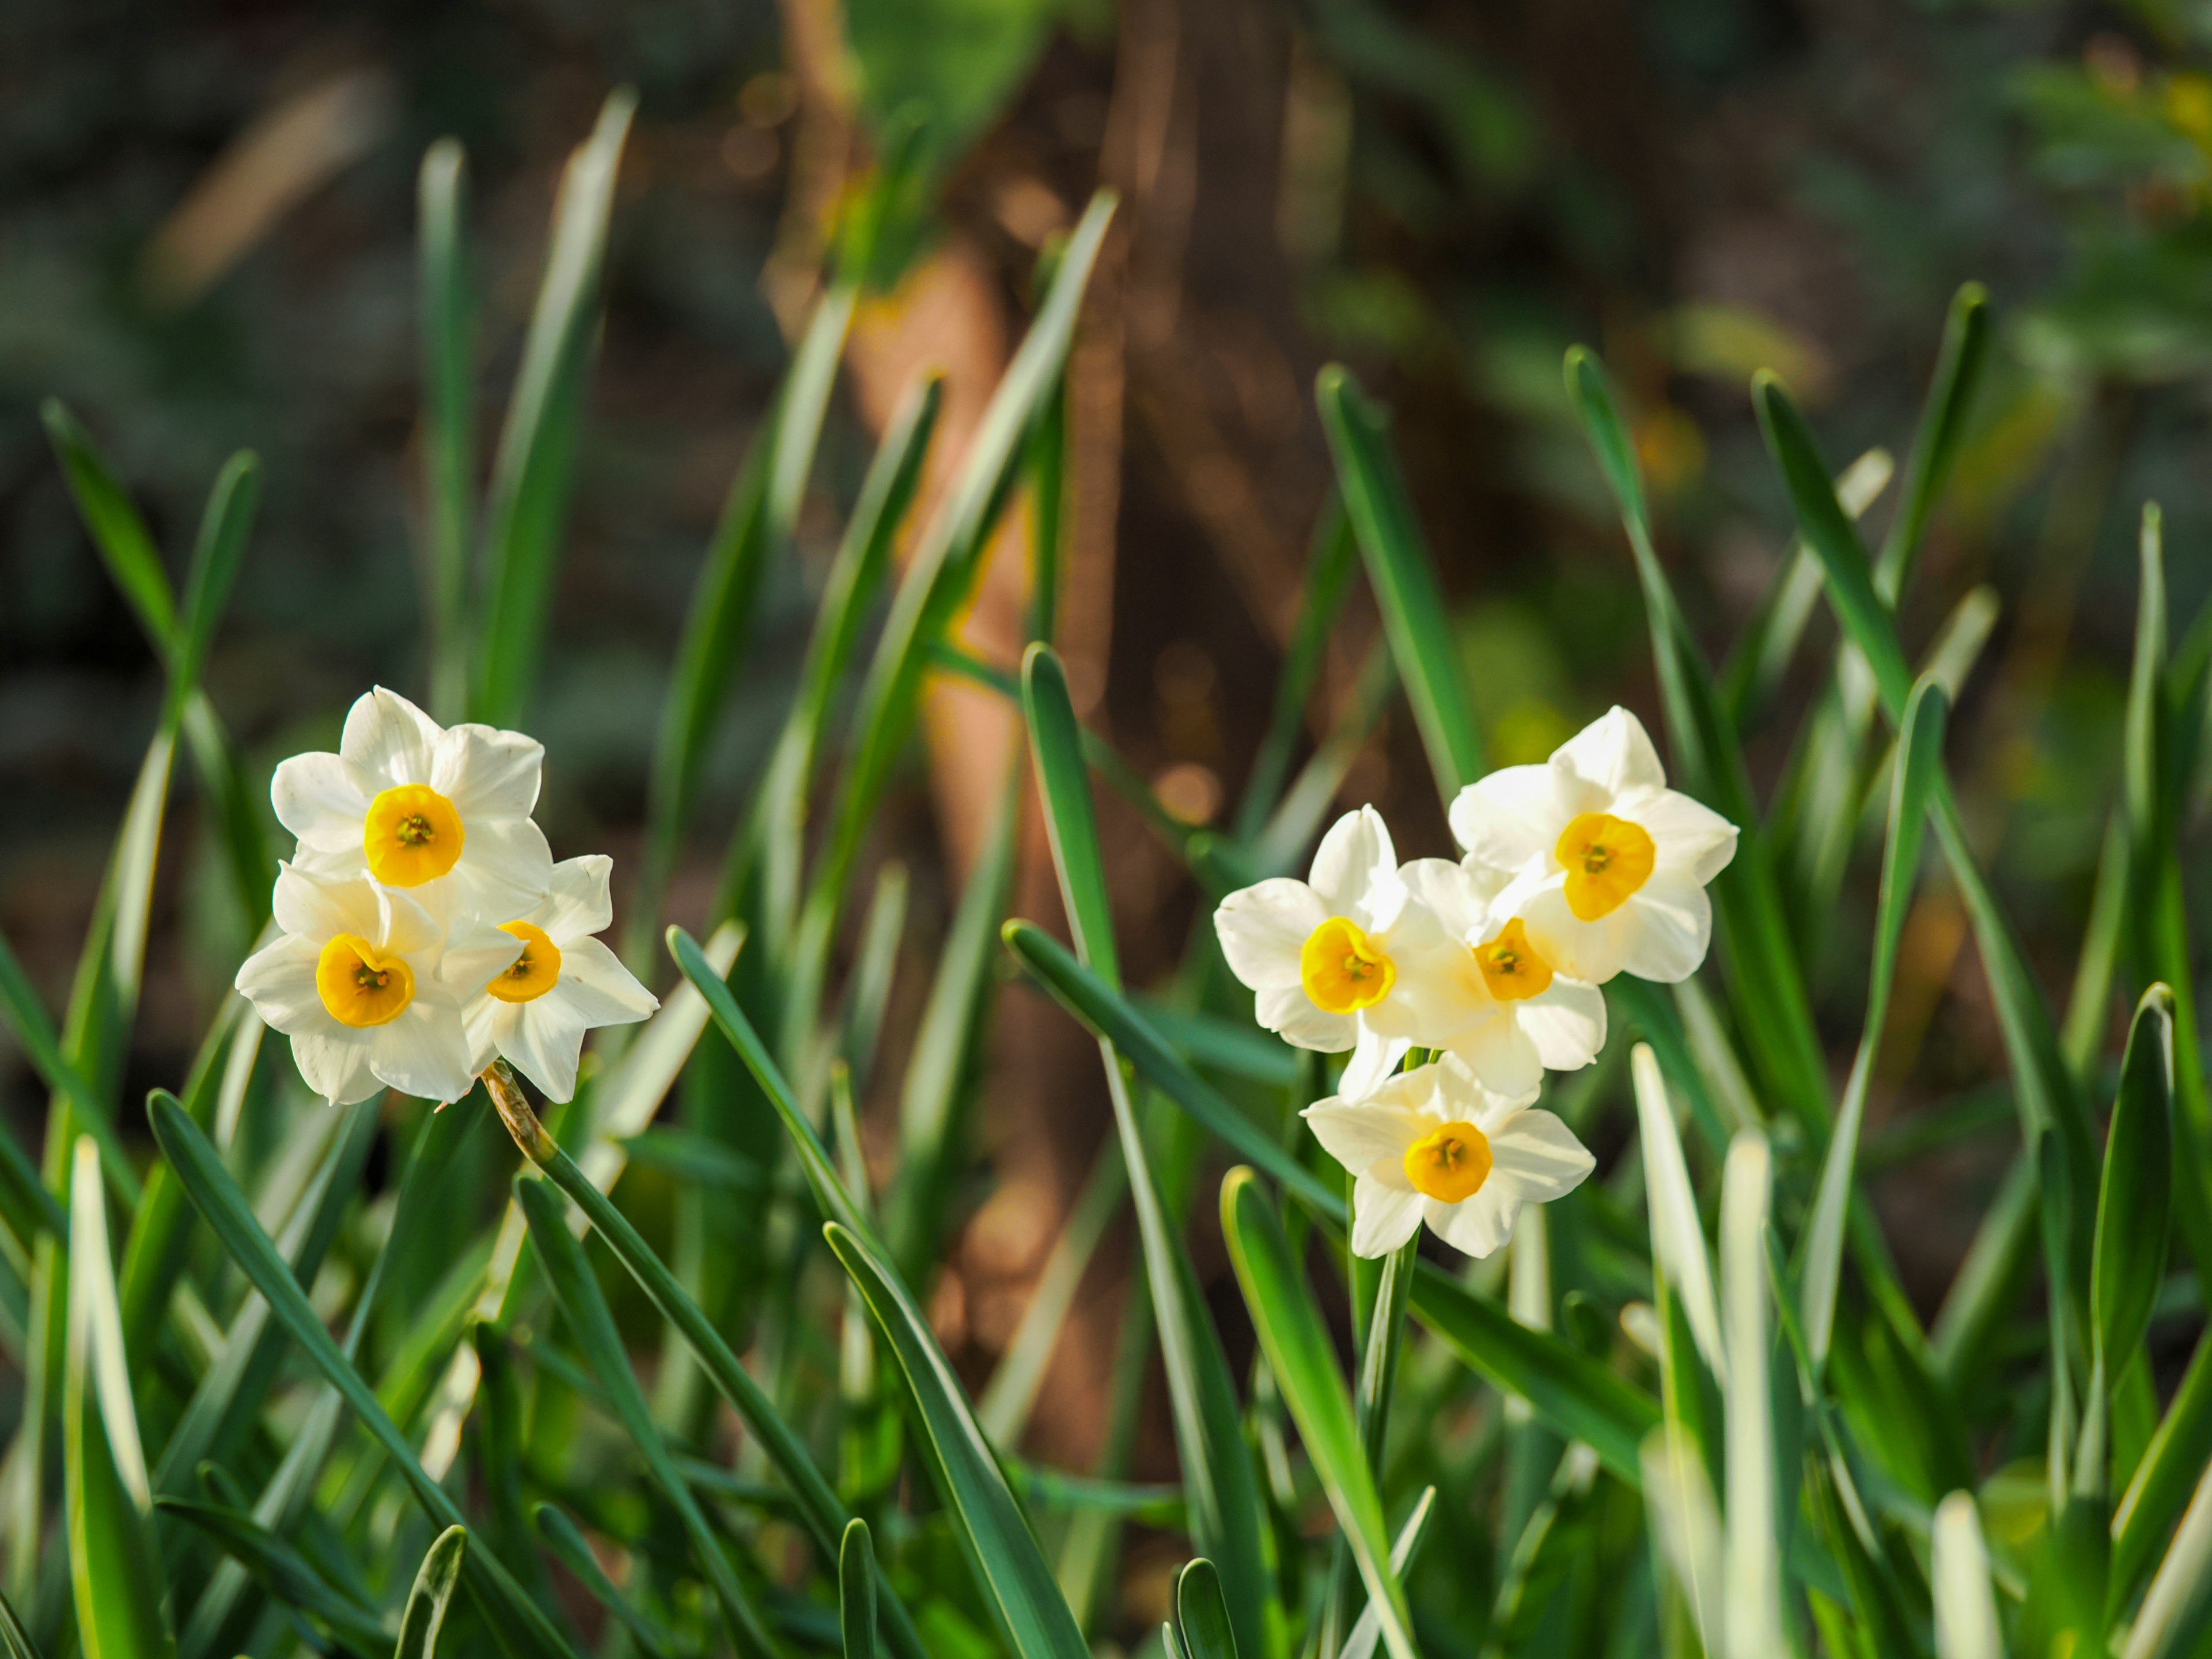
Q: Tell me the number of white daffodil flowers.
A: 7